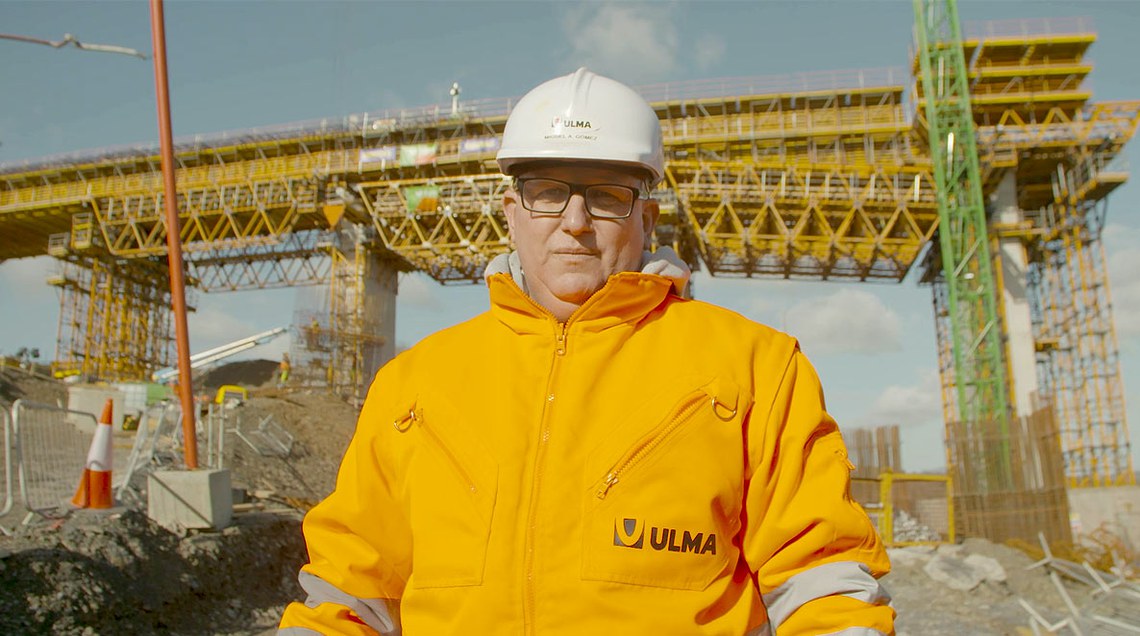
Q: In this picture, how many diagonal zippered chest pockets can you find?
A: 2